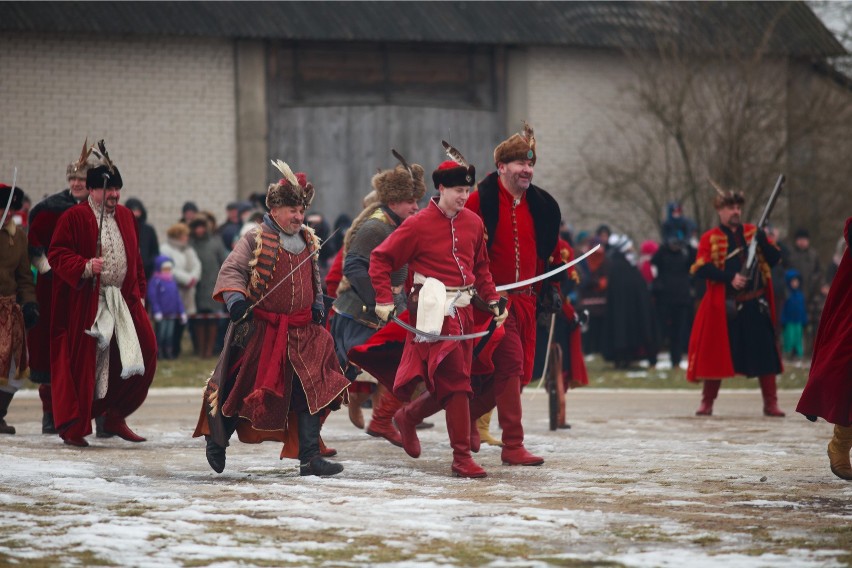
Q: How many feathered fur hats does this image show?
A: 7